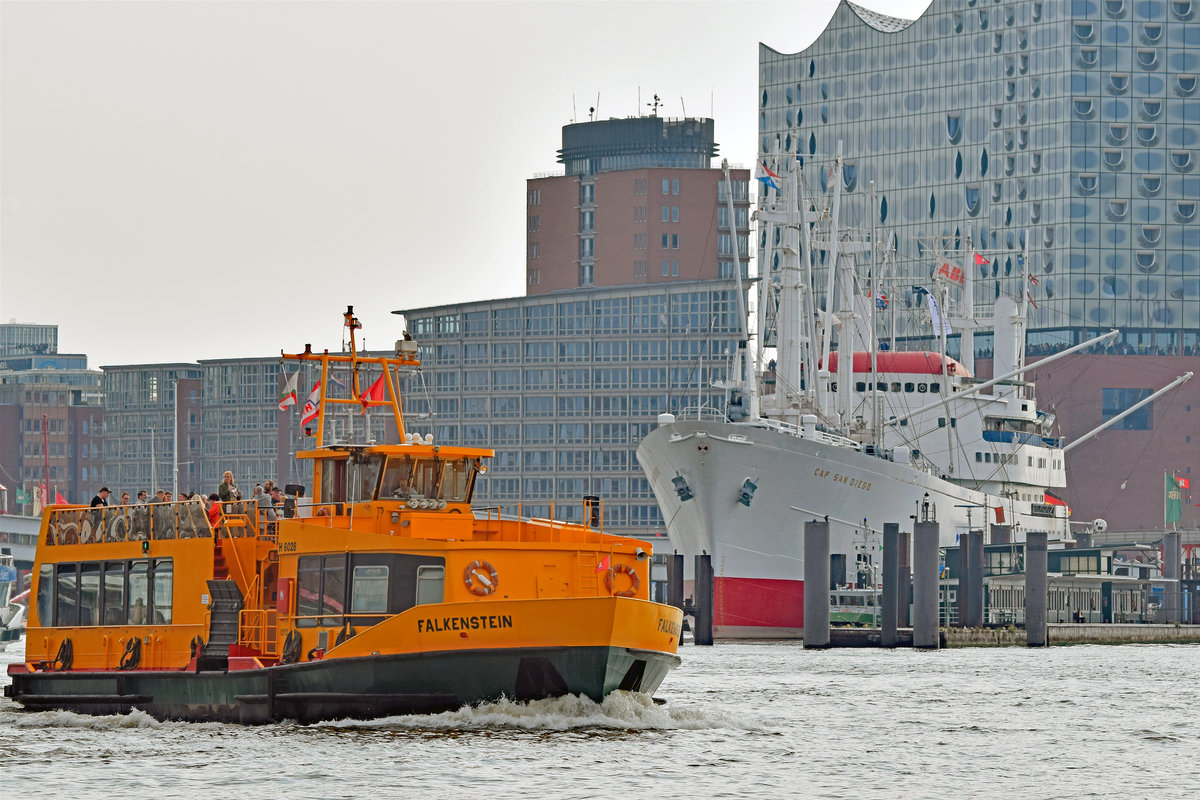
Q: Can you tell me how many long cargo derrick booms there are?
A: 2